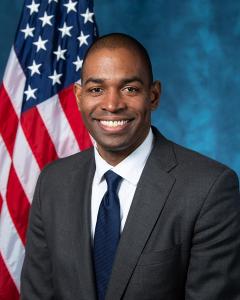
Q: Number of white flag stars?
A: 14